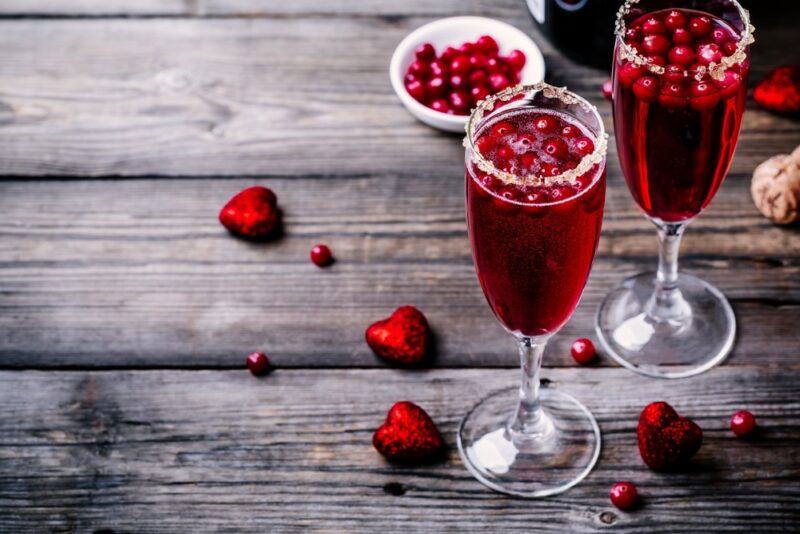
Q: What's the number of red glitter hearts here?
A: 5